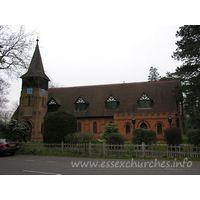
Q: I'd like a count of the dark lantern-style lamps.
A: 2